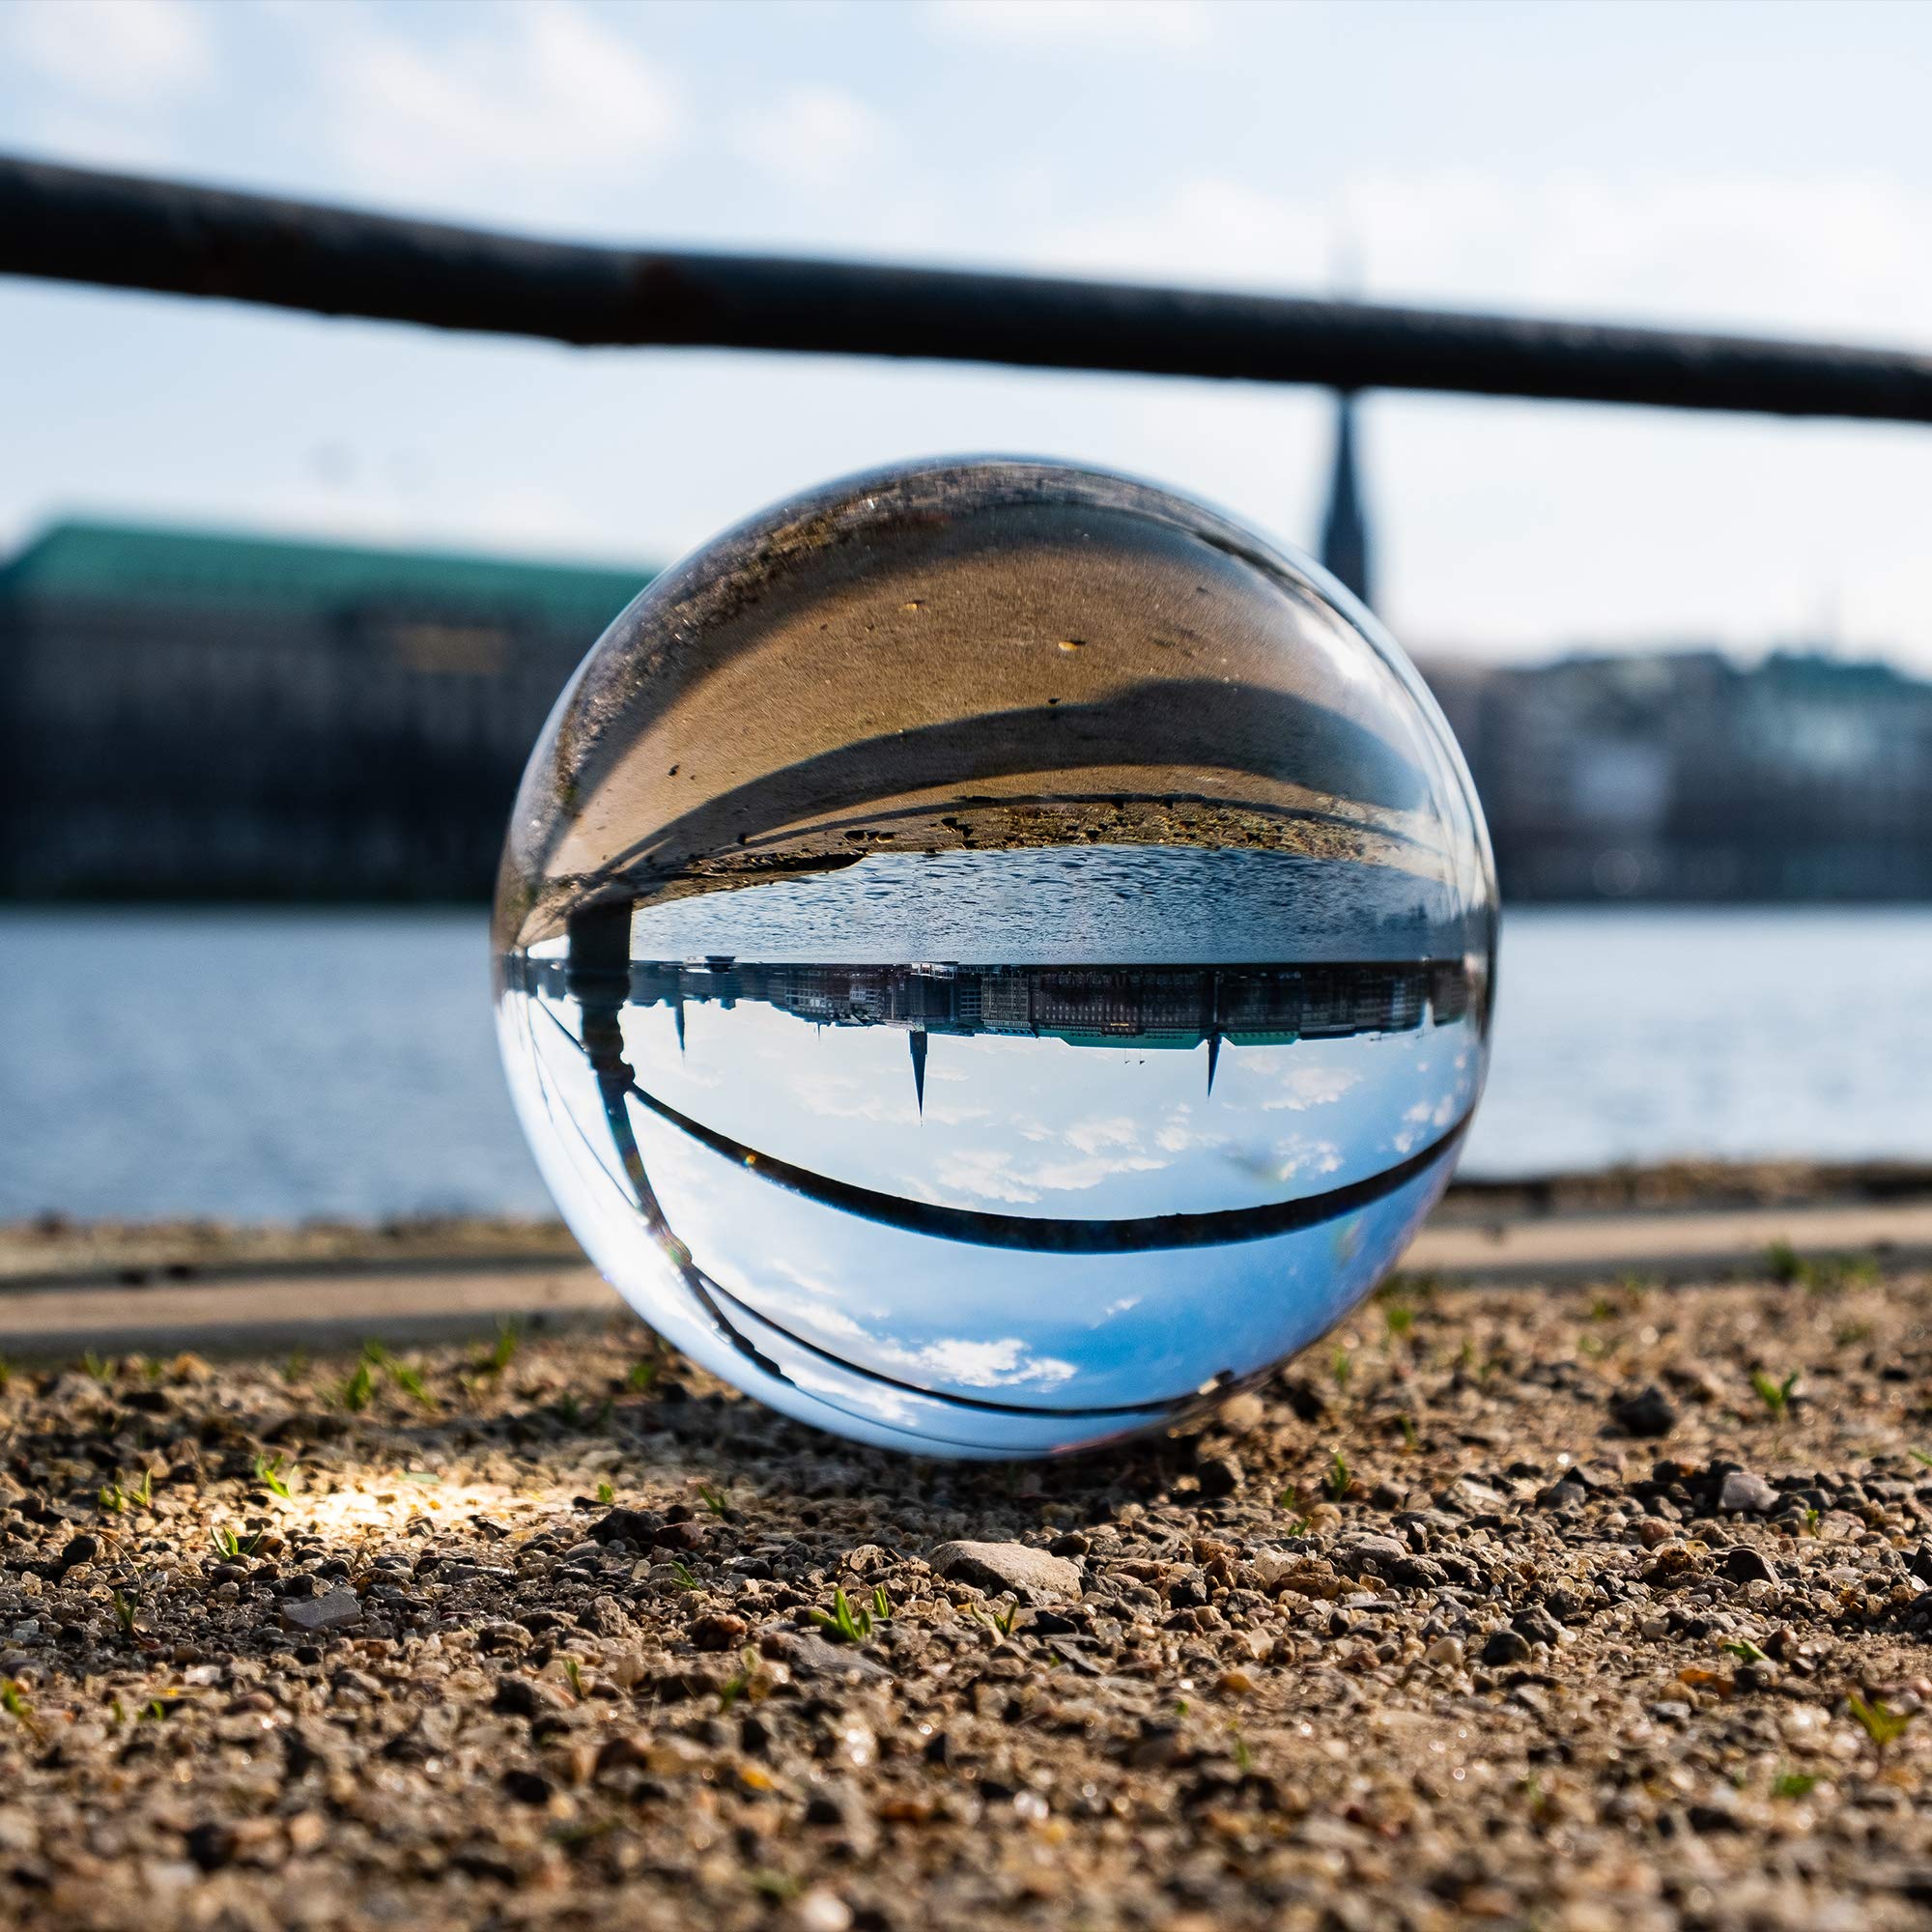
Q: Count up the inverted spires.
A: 3